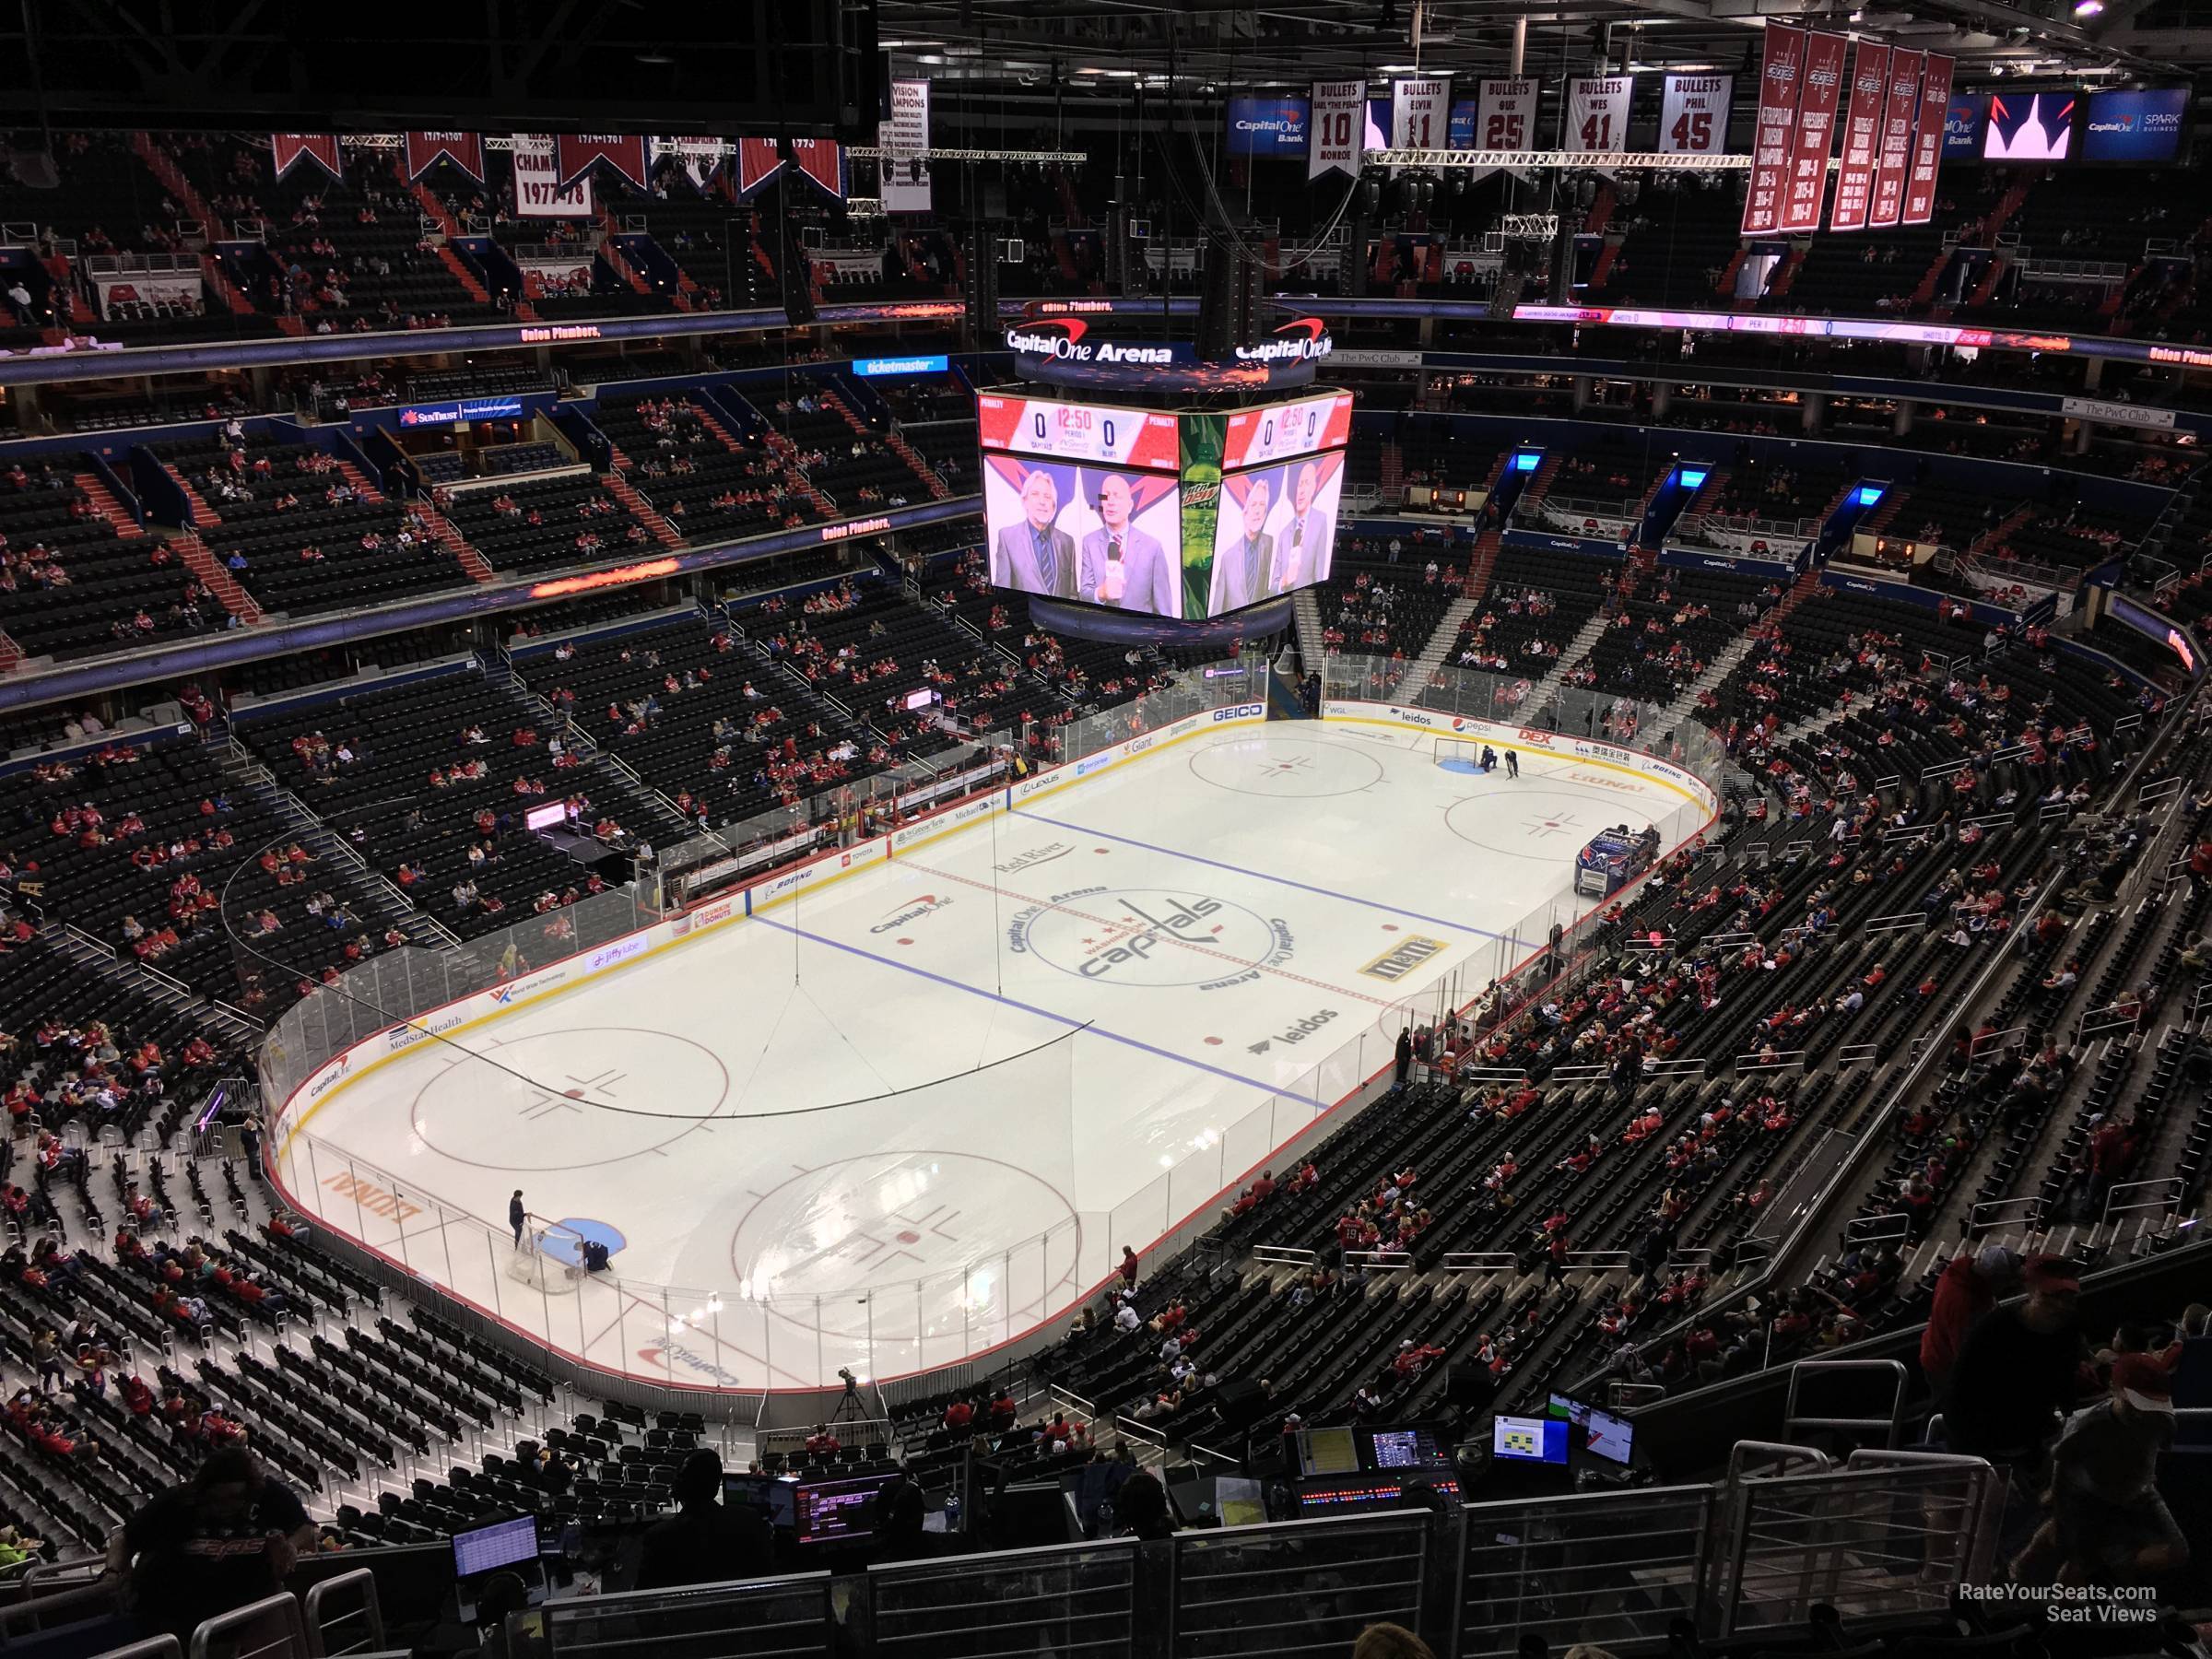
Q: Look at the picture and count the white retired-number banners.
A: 5